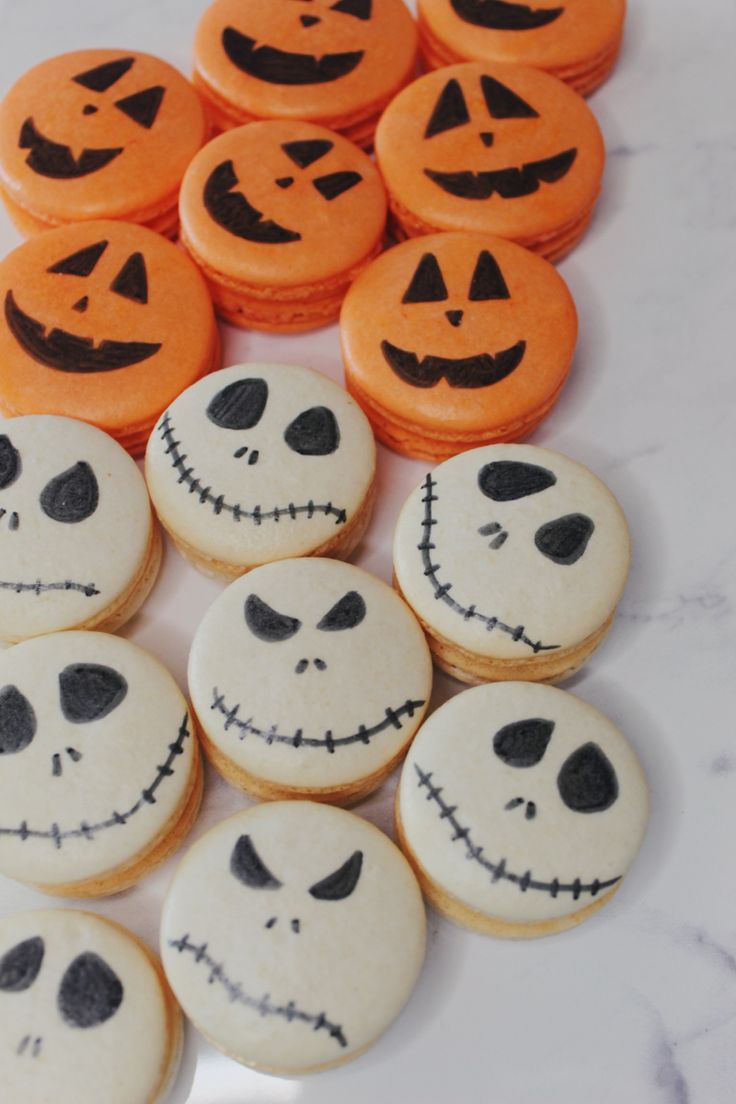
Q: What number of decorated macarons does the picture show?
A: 15